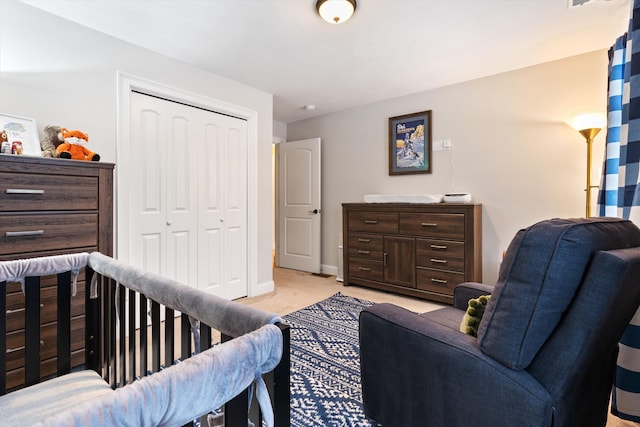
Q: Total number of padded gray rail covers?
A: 3